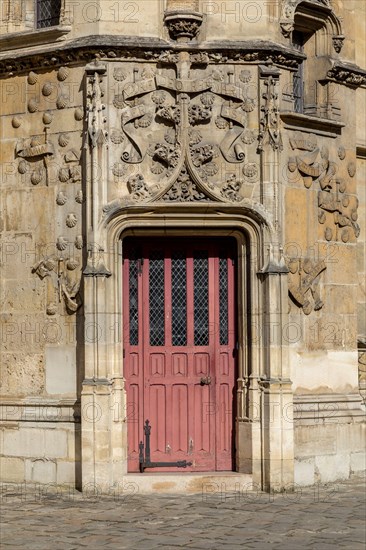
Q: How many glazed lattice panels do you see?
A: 5